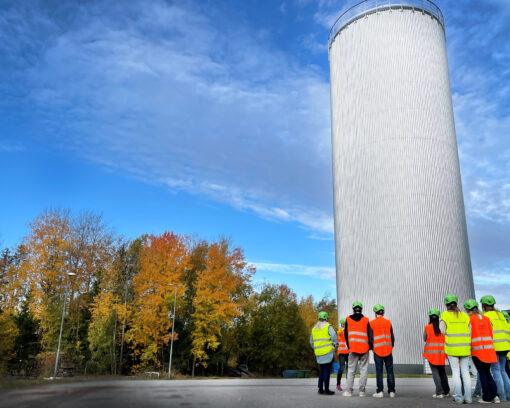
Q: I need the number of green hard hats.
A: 9